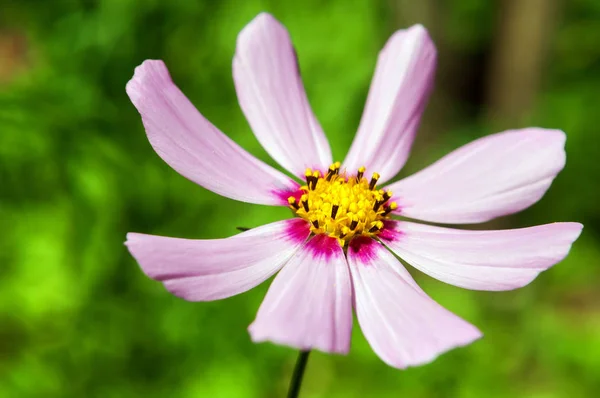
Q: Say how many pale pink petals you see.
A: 8